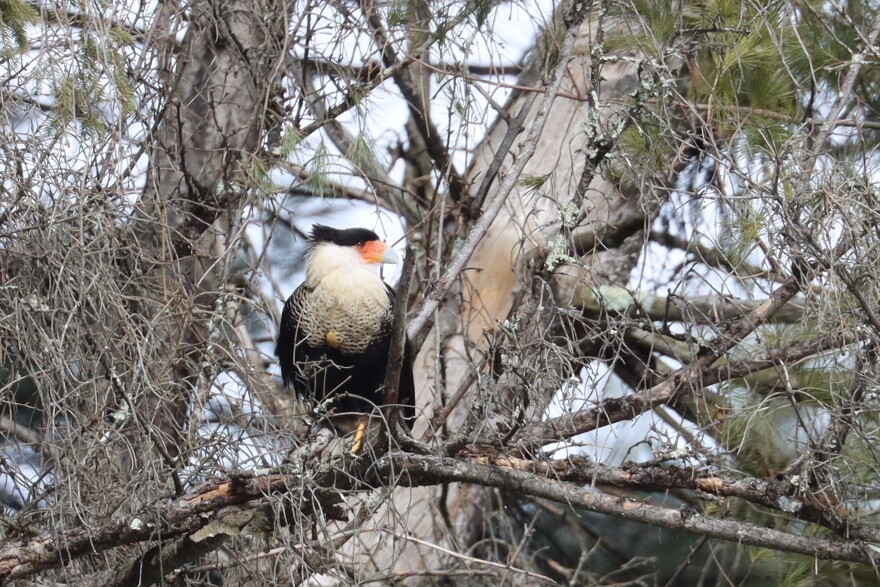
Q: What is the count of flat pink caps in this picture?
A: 0